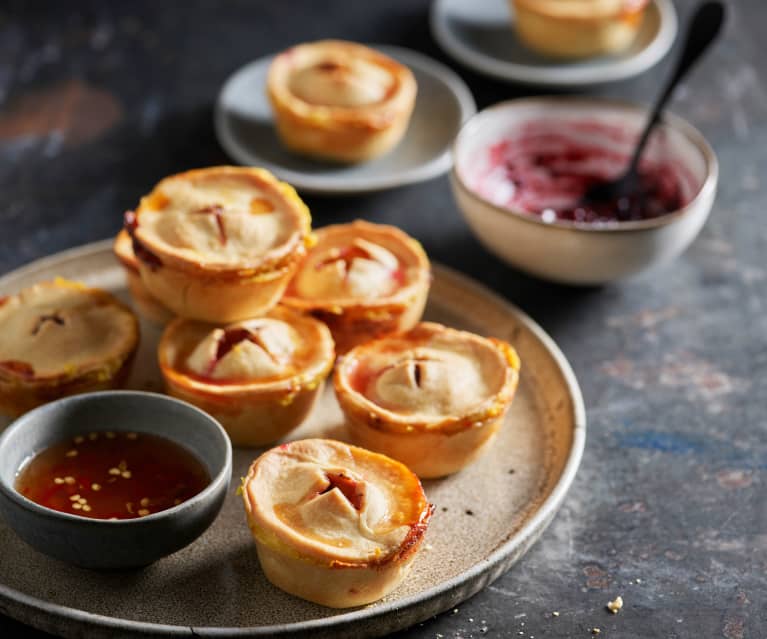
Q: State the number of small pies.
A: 9